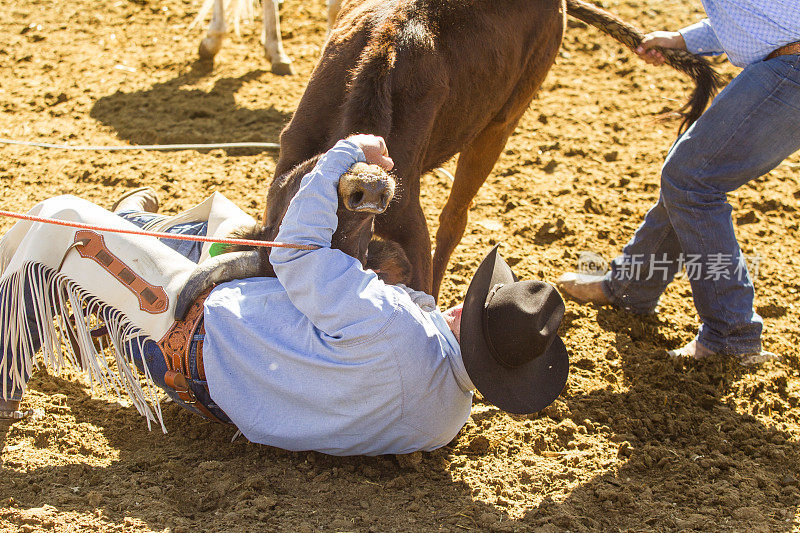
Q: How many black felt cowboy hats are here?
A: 1